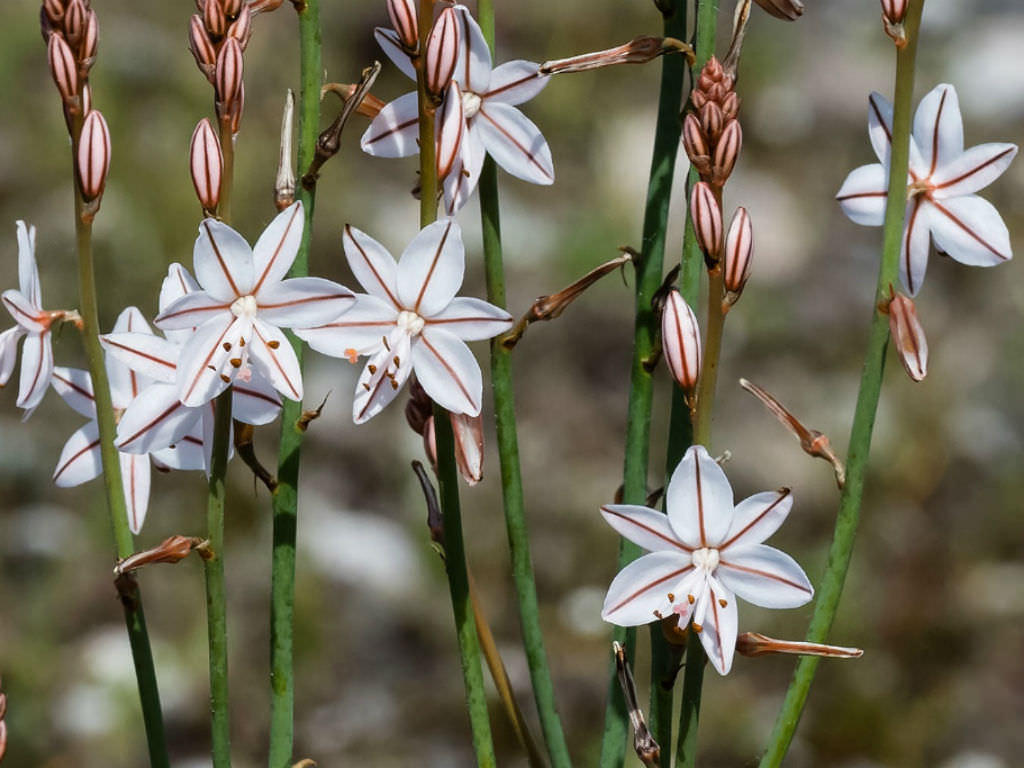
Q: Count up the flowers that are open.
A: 8